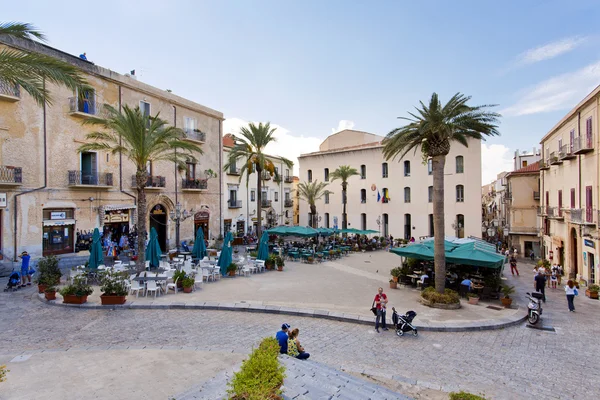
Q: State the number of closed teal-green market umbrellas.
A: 5